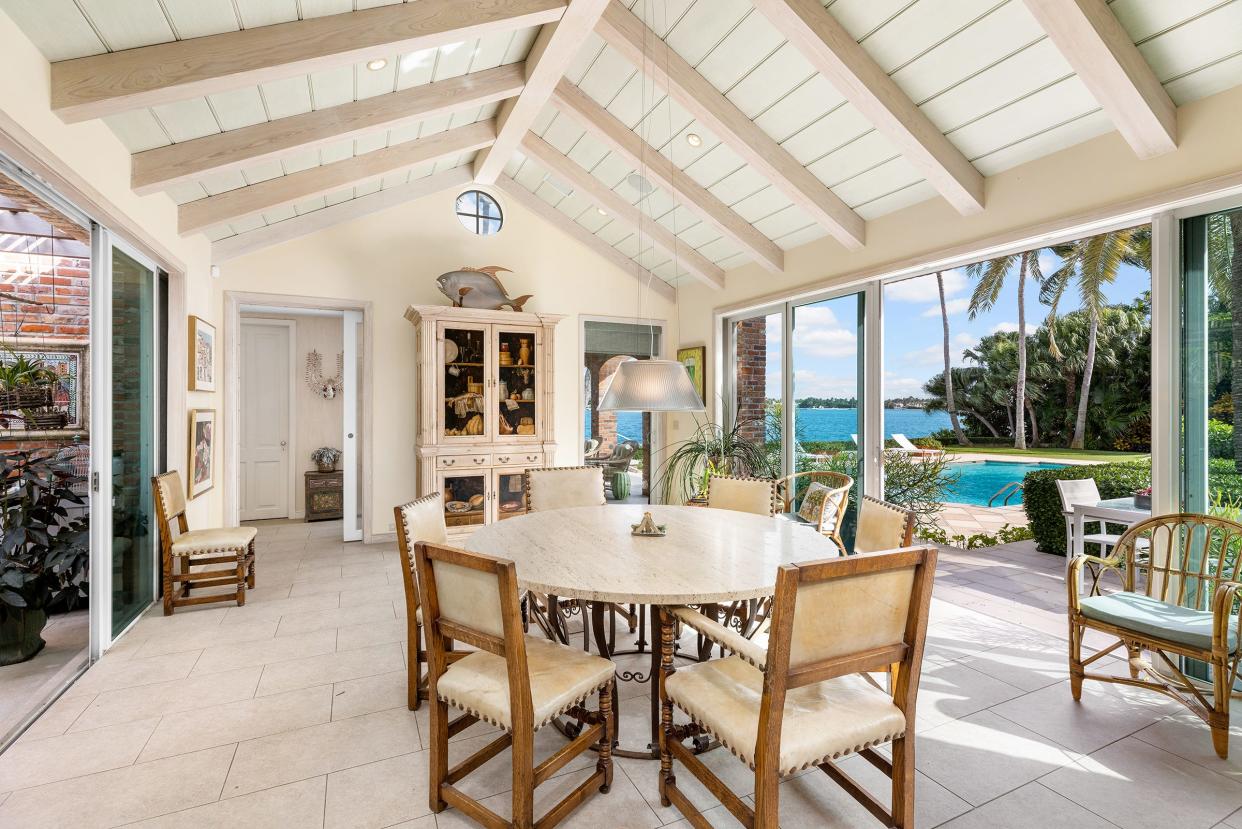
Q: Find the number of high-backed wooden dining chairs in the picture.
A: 7